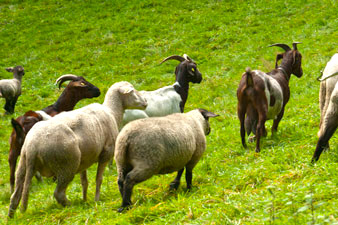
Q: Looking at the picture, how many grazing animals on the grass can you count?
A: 7